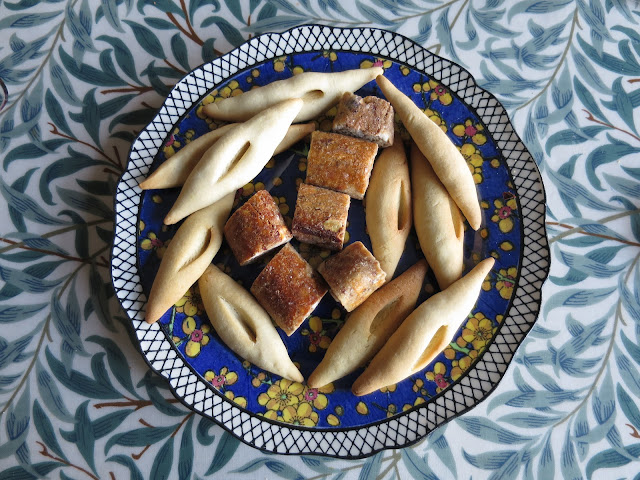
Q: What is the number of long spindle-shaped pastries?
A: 10